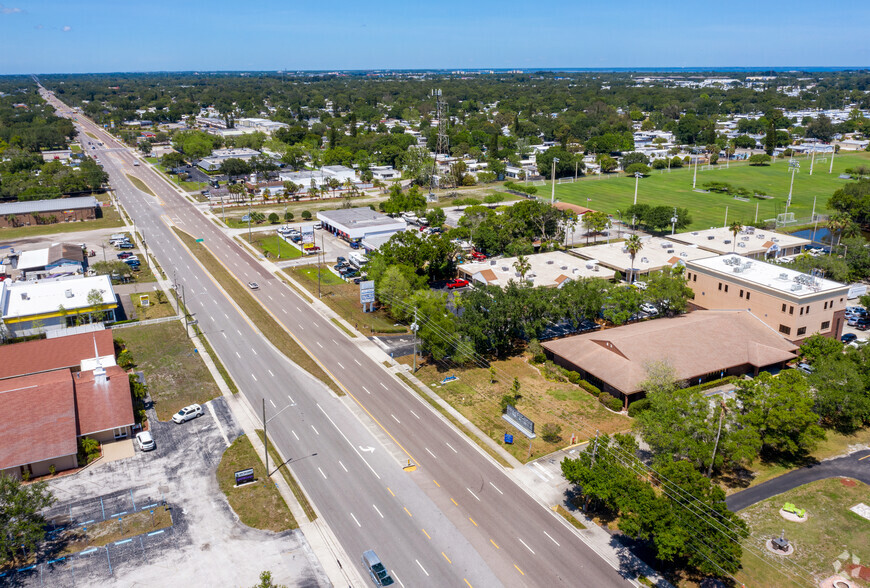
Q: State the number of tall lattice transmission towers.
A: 1